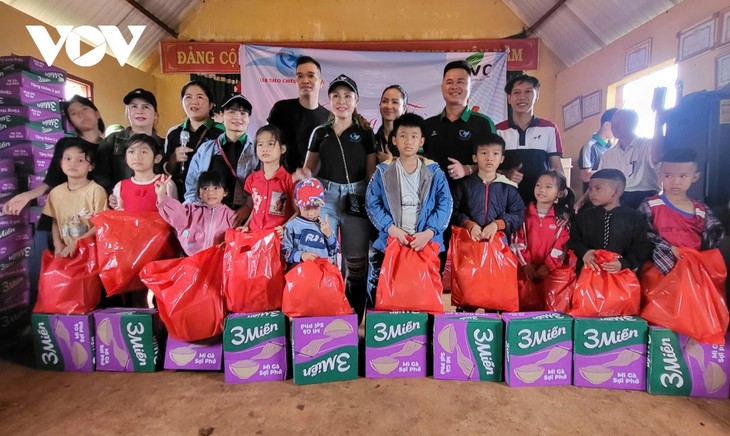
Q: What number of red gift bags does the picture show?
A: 10